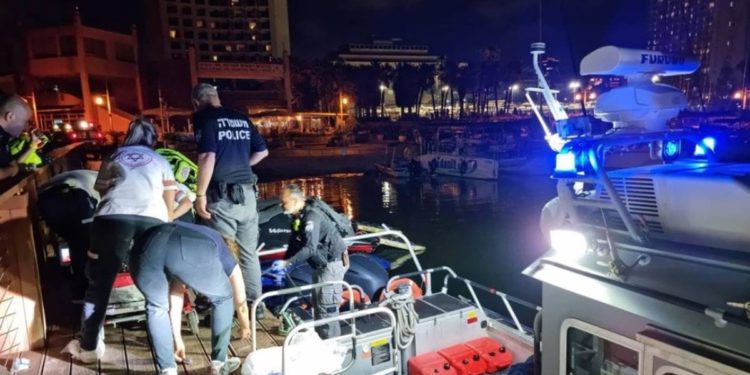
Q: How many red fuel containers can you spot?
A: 3